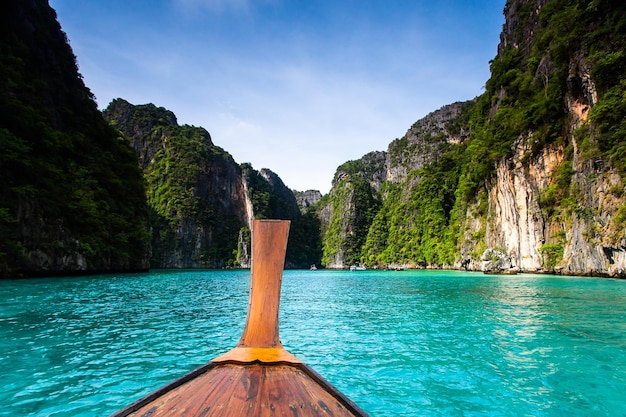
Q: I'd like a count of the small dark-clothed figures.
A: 0